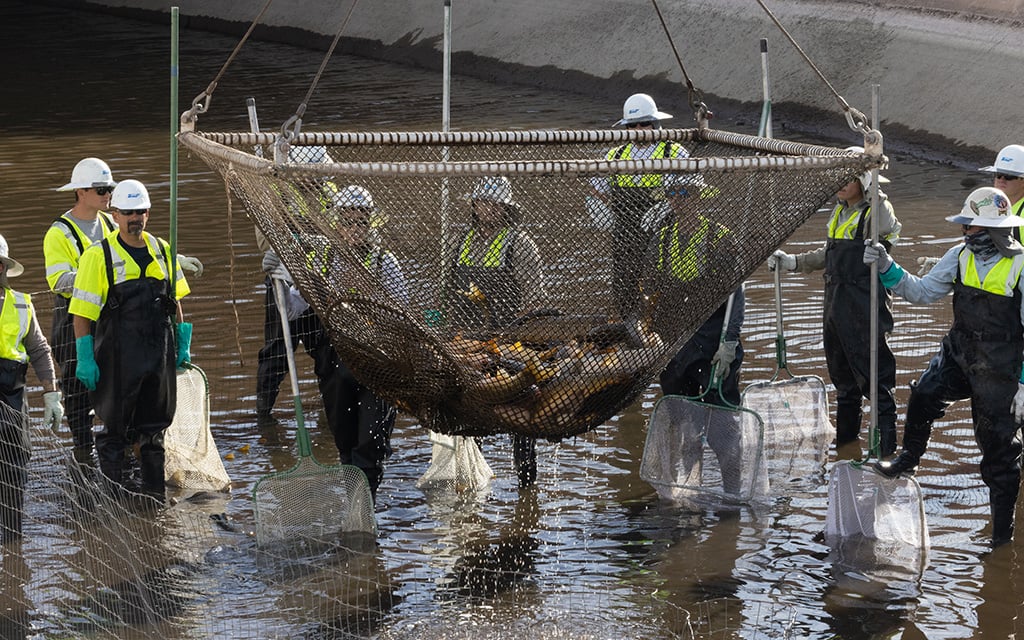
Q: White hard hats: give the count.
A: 11